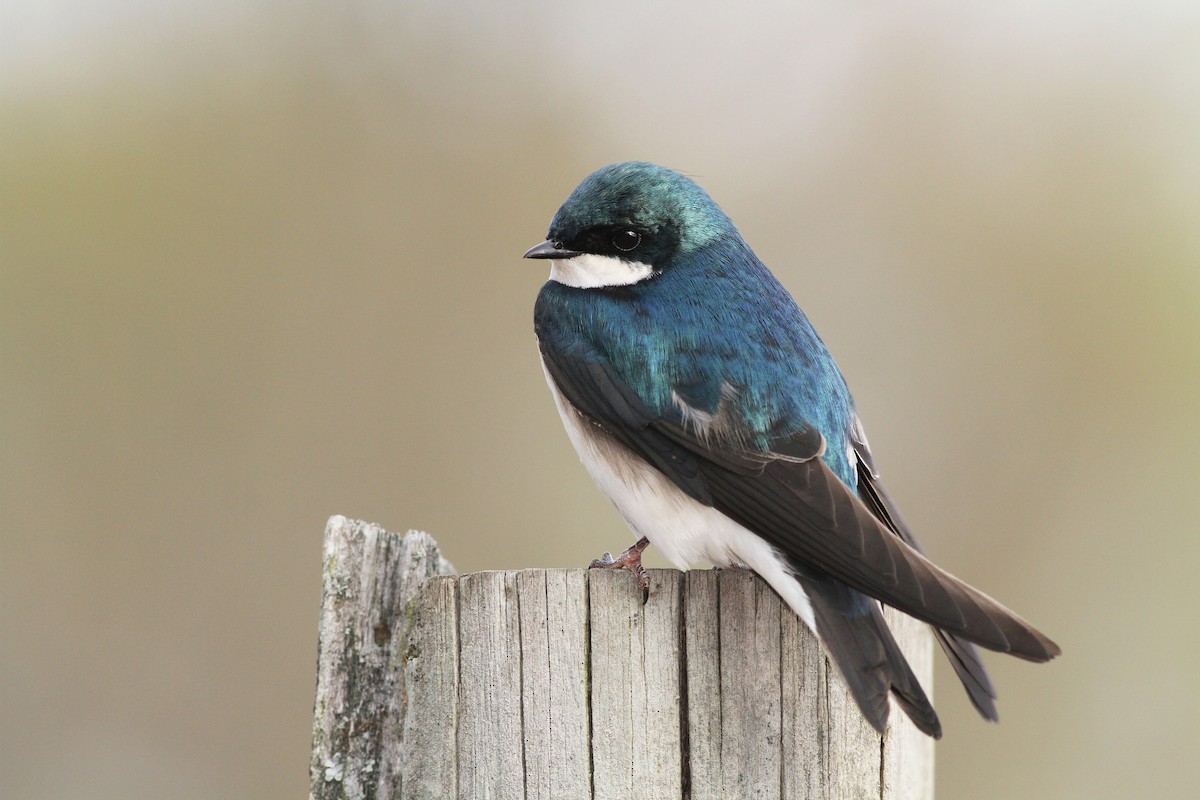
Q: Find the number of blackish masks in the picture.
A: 1